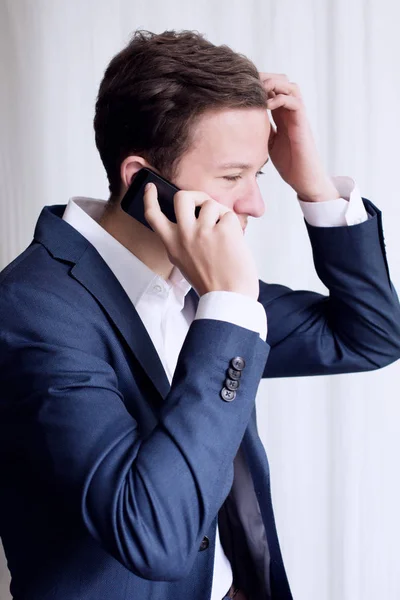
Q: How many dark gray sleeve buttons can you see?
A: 4